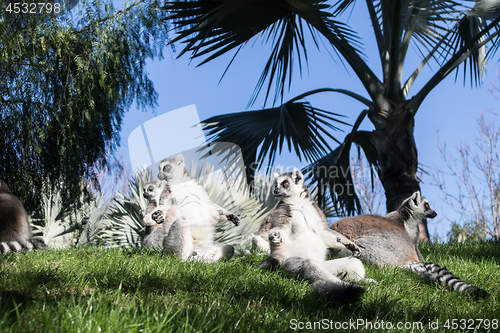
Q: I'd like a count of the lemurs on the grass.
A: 5